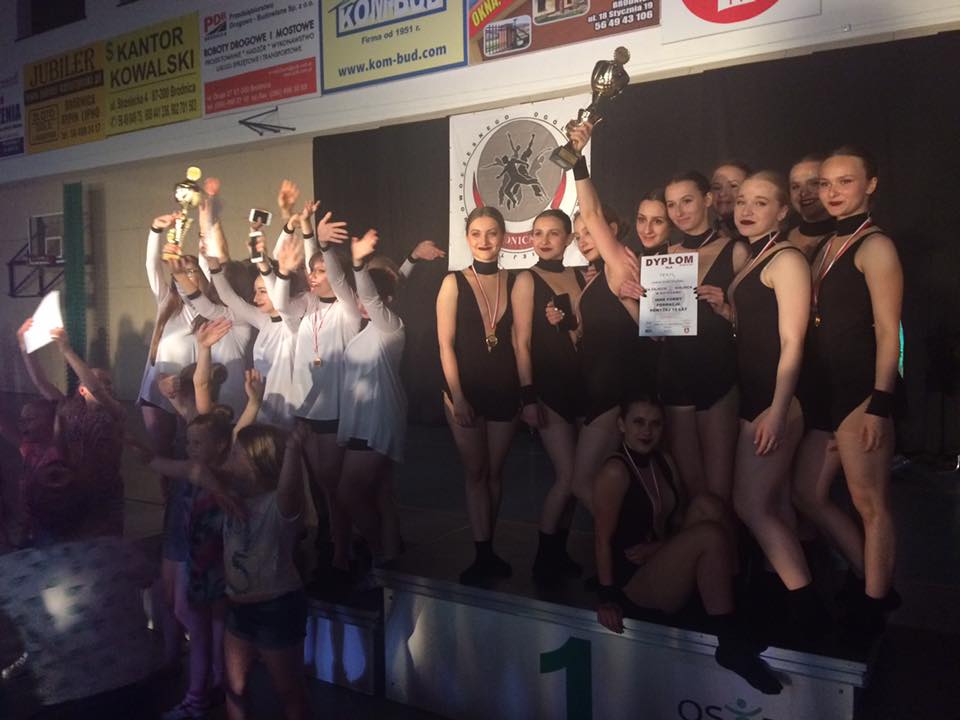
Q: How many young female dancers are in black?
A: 10